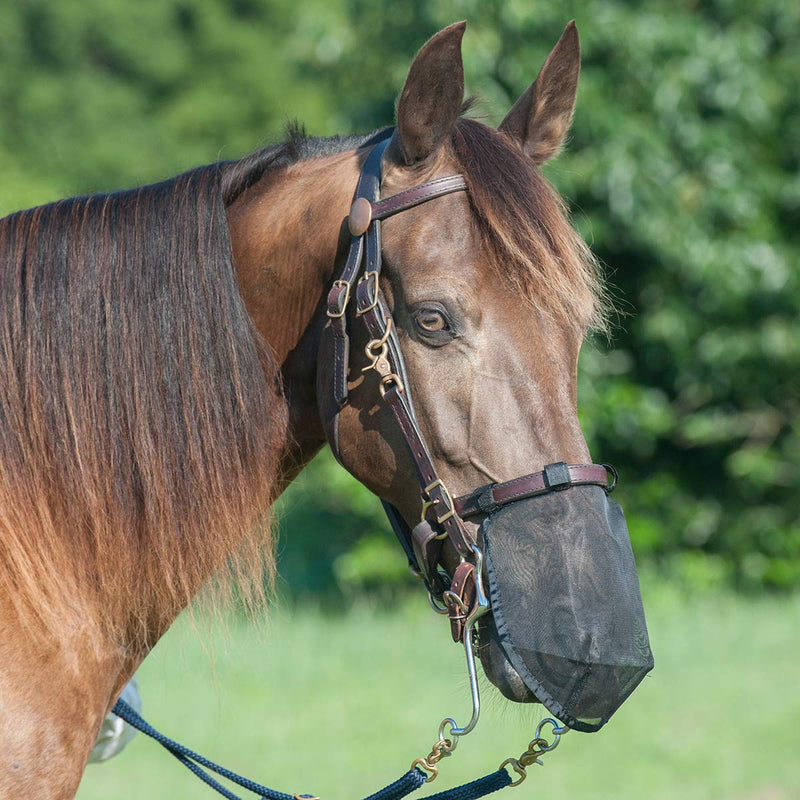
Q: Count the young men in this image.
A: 0